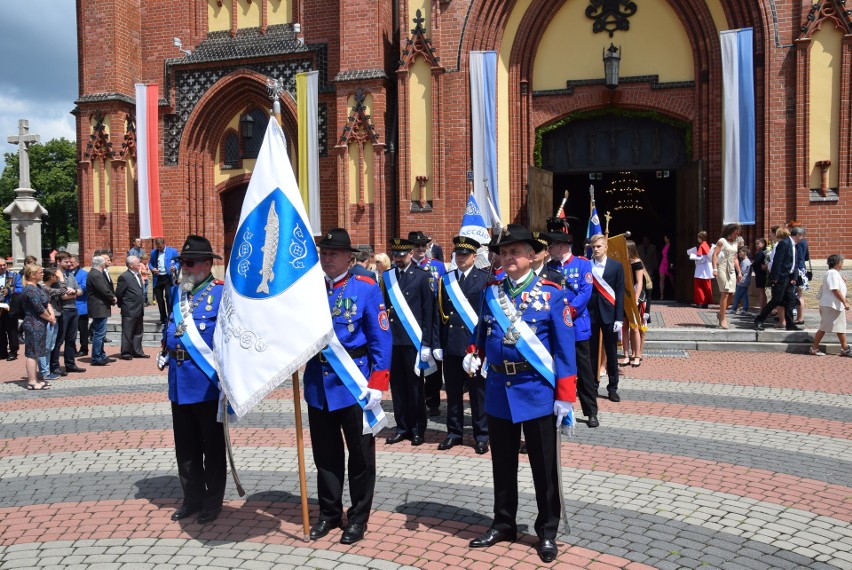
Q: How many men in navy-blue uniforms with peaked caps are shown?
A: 3